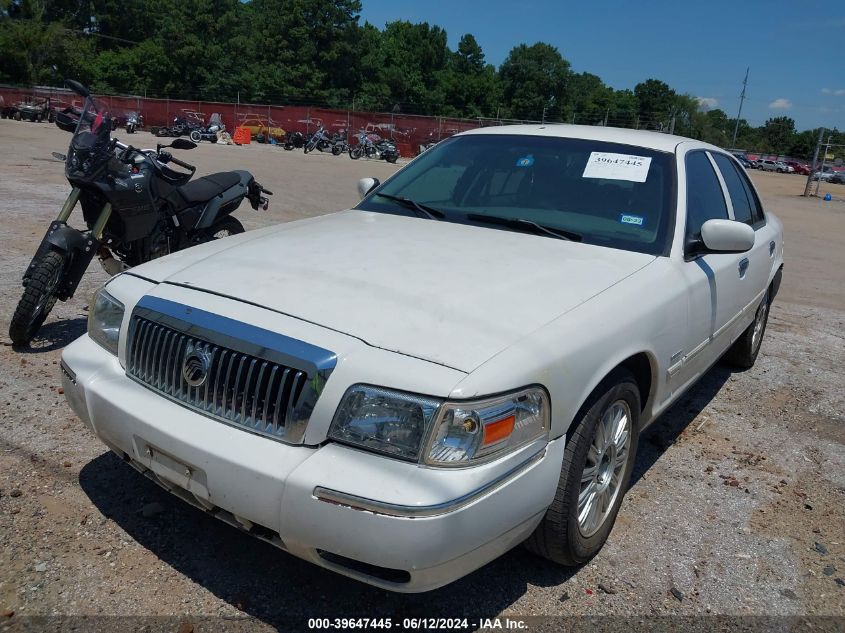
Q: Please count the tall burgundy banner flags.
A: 0